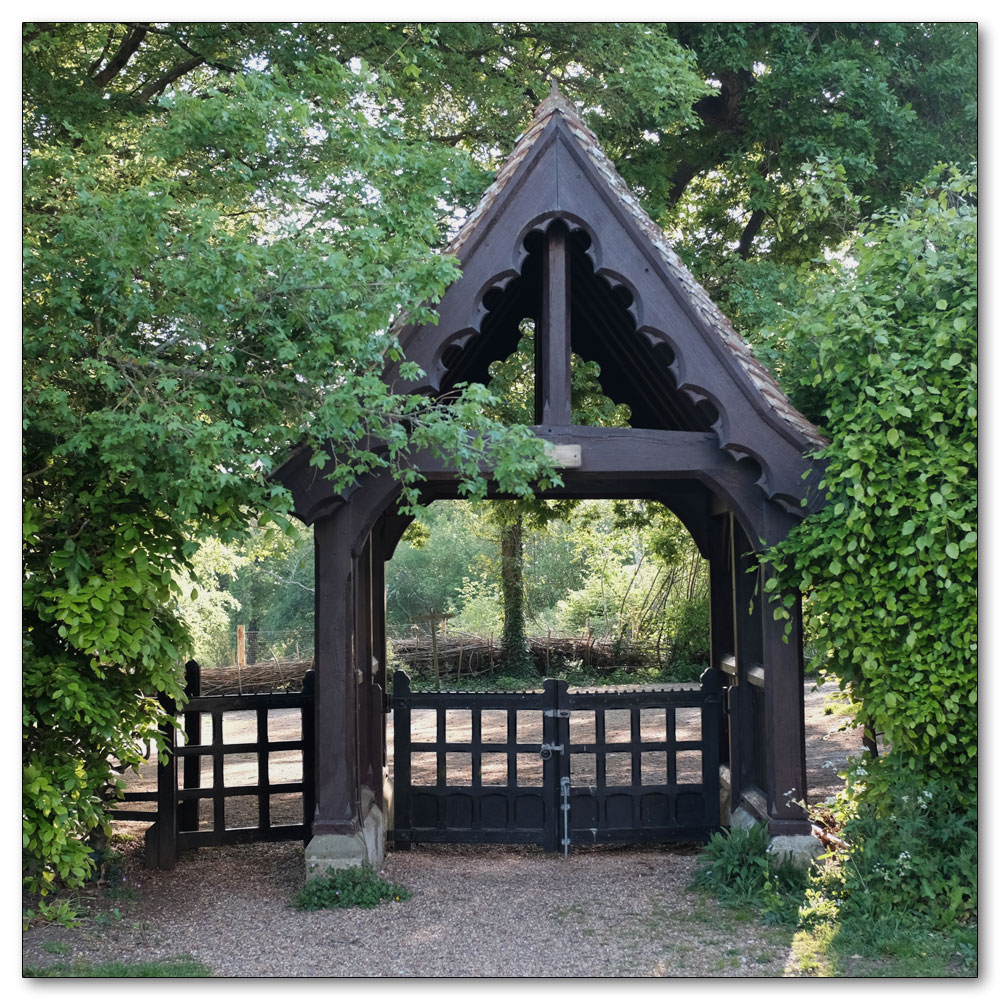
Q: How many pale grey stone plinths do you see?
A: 2